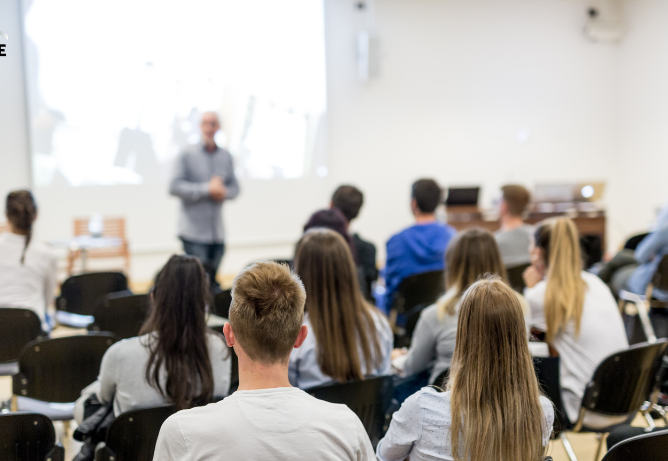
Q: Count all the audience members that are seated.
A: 12